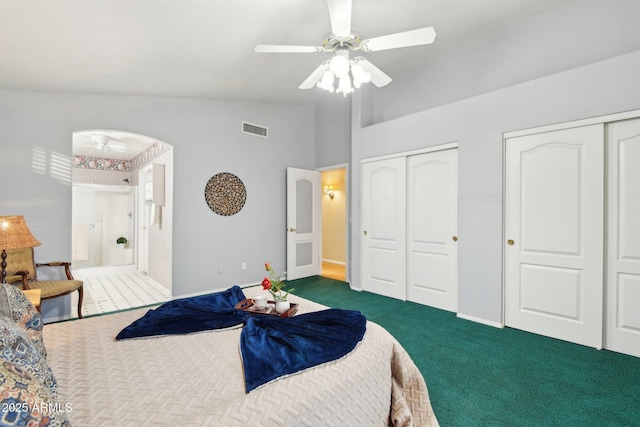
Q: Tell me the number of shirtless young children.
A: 0